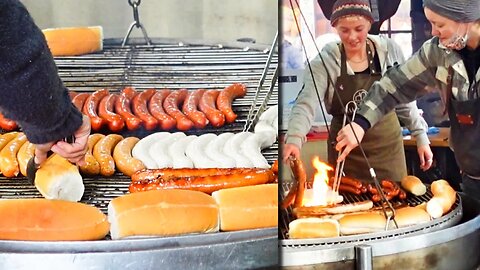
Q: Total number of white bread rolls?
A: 11